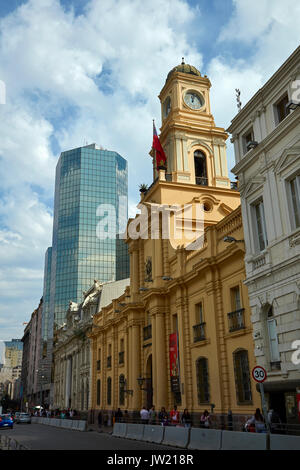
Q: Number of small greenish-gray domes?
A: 1